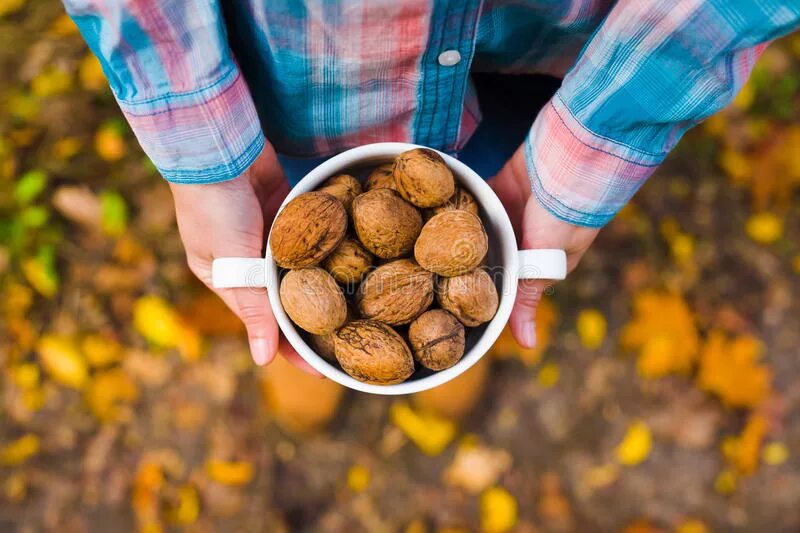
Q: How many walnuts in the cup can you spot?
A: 14